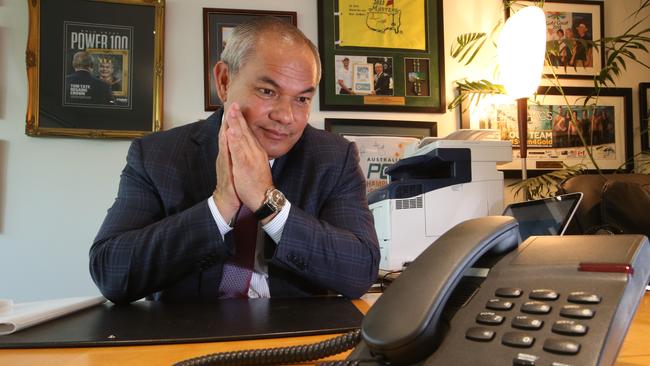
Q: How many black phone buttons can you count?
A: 12